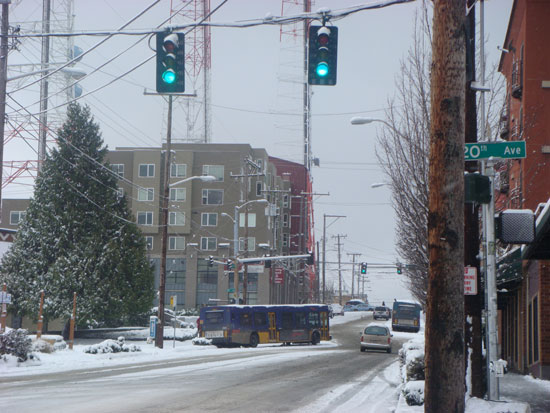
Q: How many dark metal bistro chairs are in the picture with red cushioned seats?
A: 0